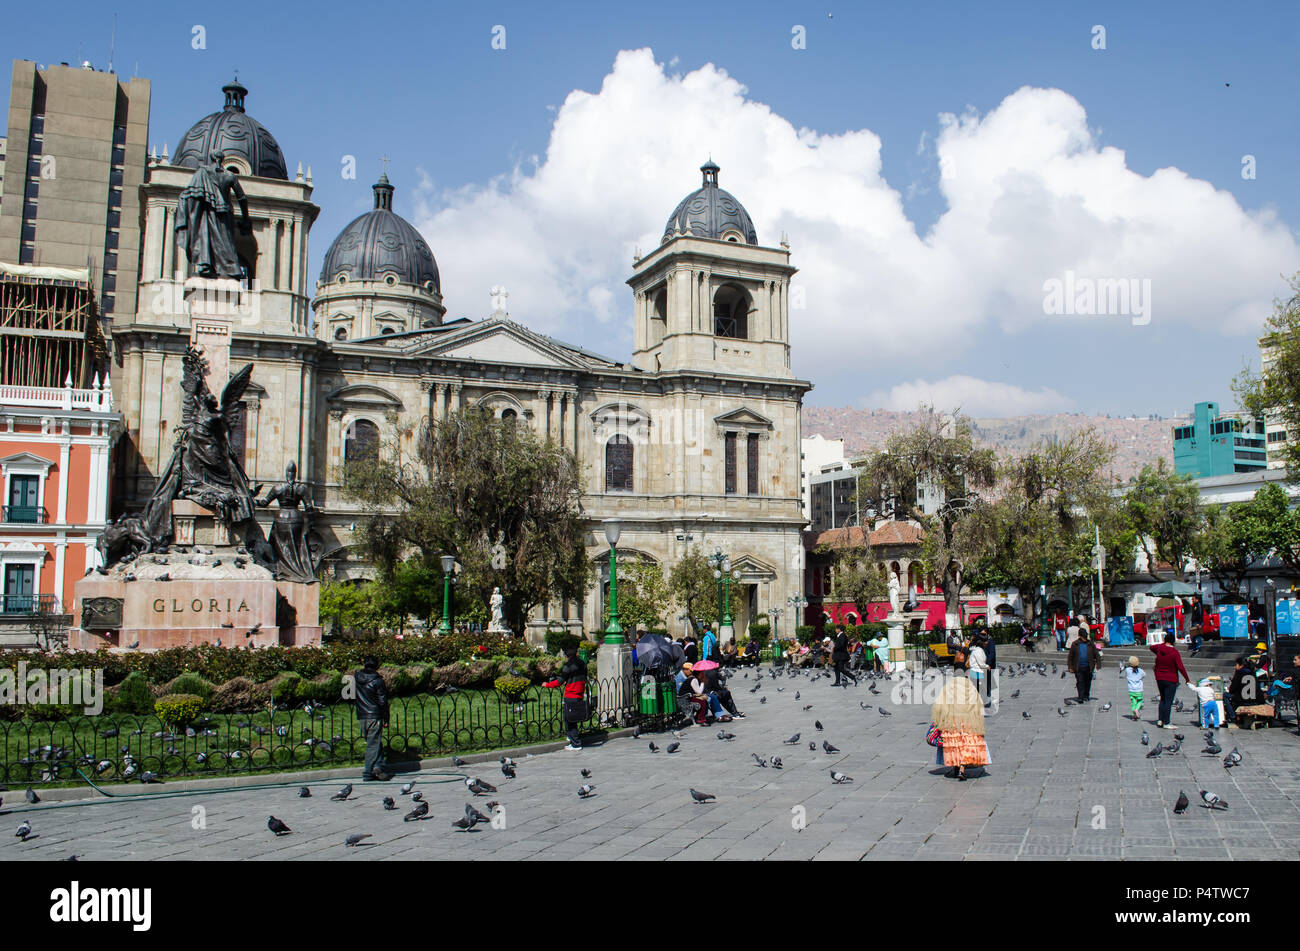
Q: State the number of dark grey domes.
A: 3